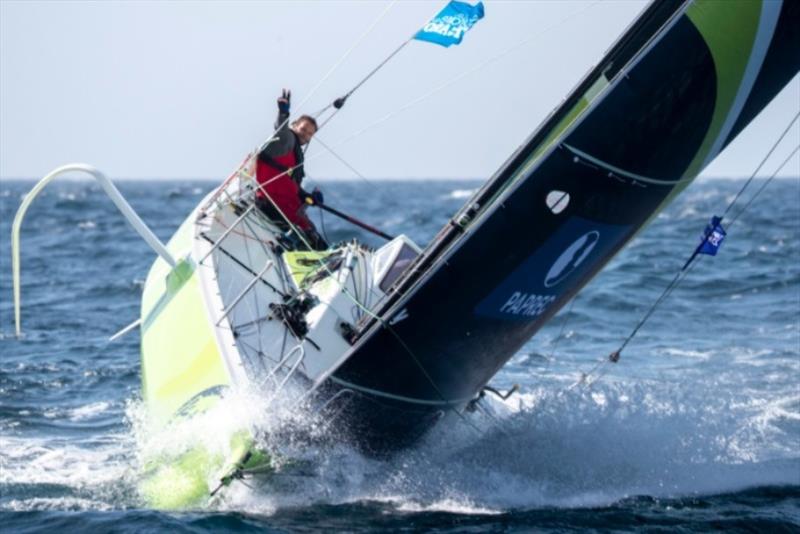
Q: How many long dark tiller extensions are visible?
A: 1